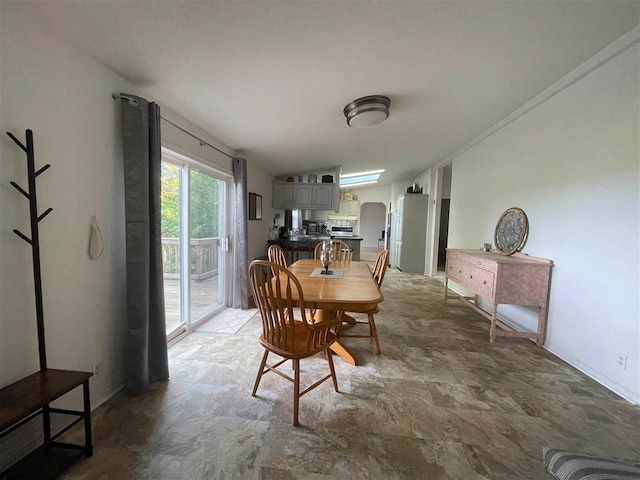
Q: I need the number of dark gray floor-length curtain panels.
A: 2